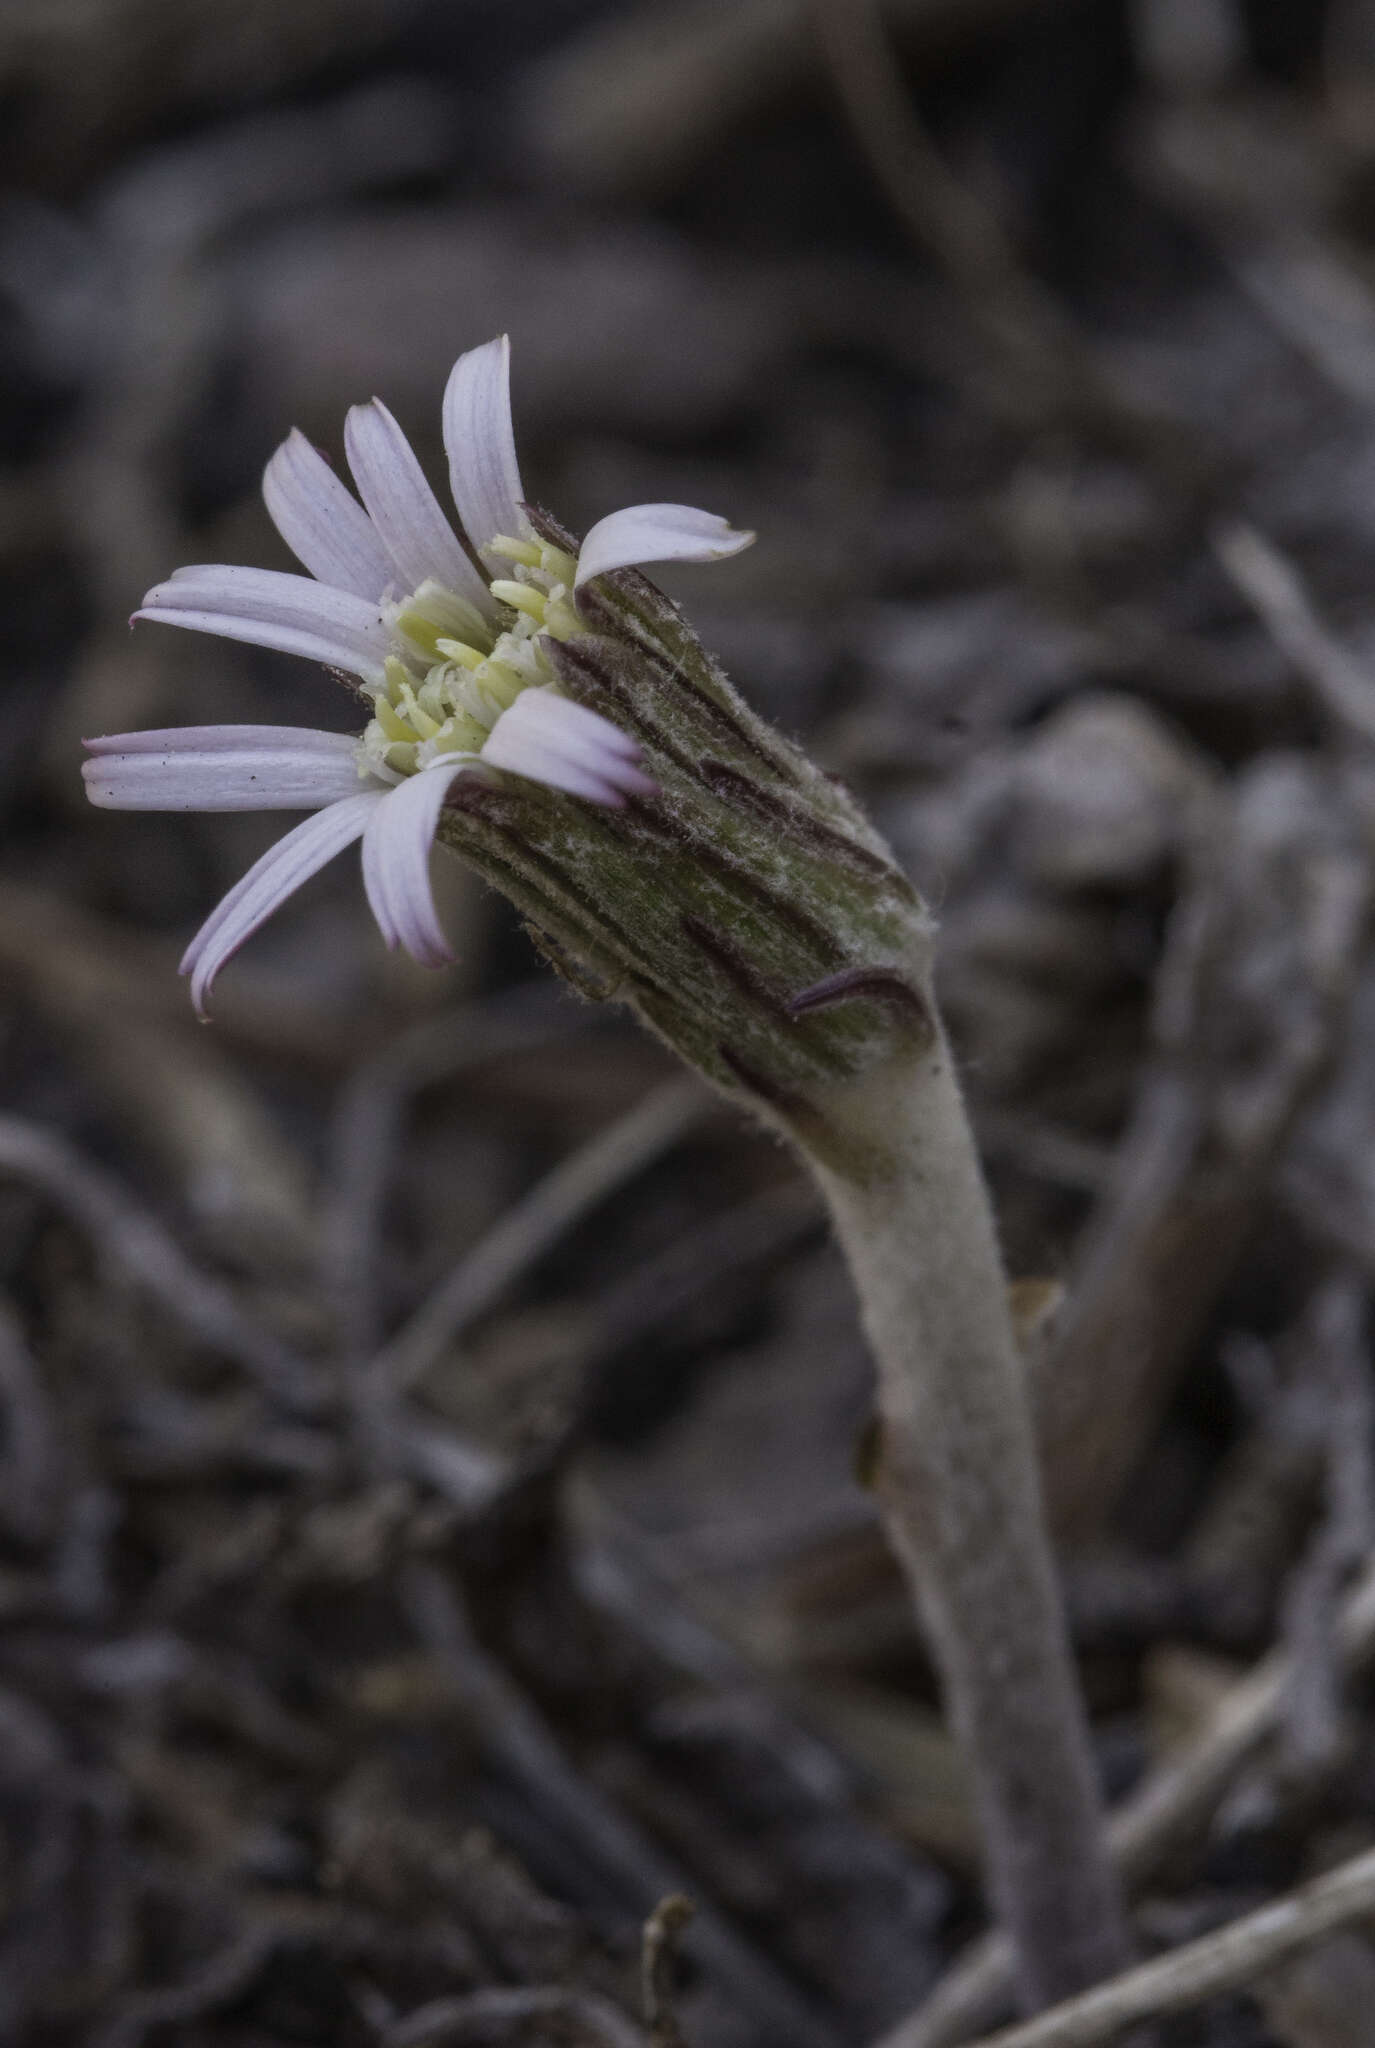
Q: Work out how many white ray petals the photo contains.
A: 9